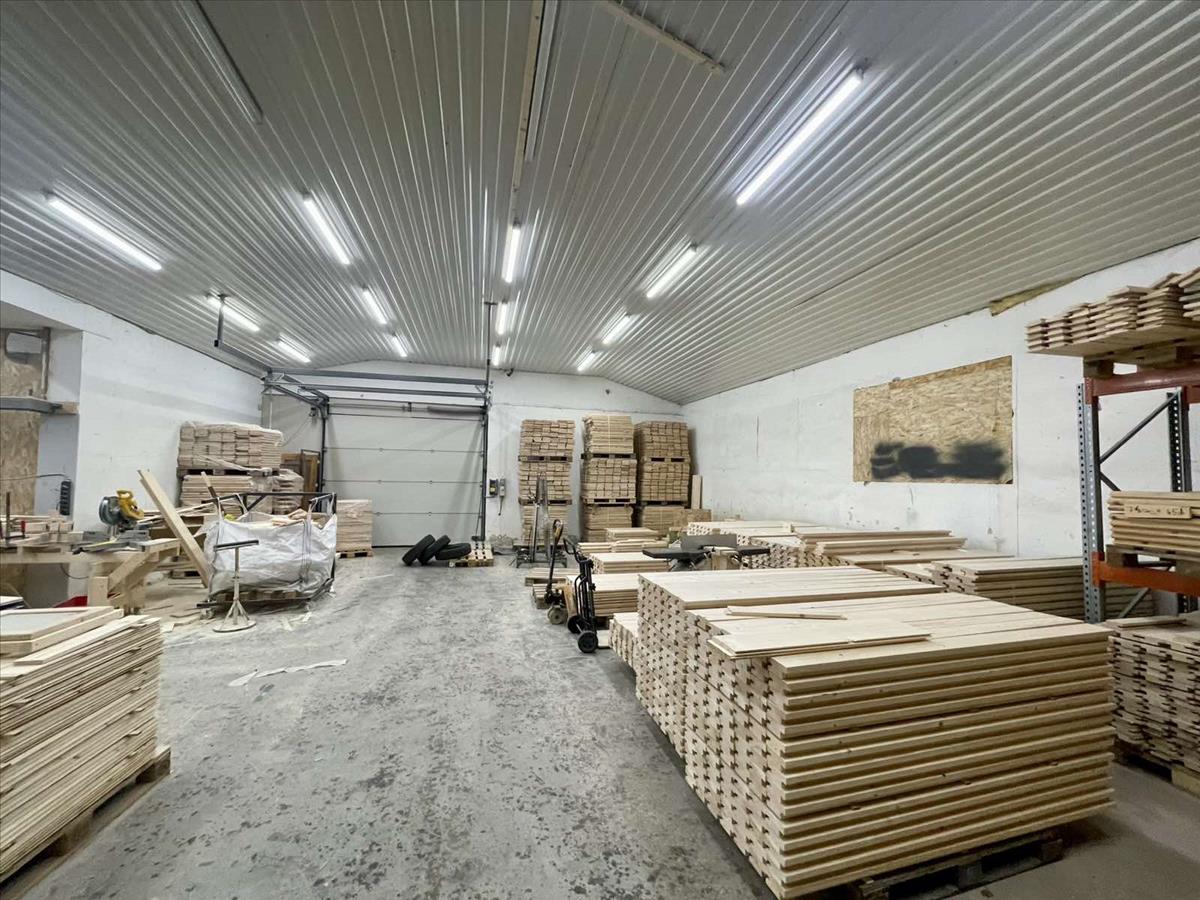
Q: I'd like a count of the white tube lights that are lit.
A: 13